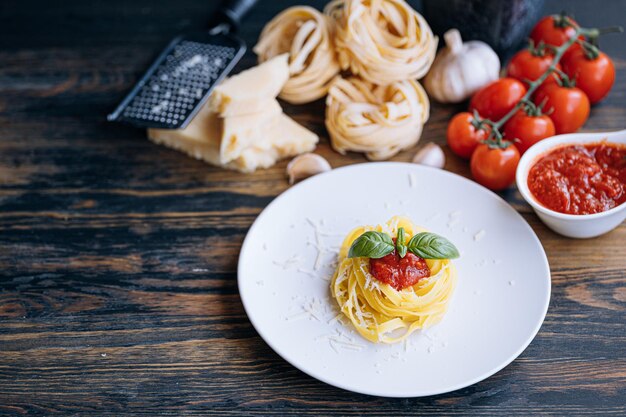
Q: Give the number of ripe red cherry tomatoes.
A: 8